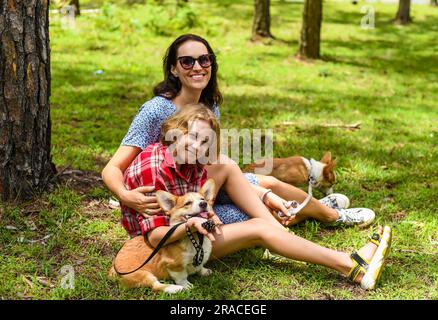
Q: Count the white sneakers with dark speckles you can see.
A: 2